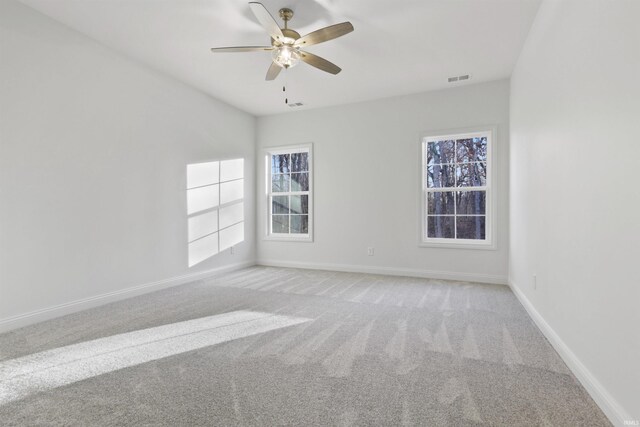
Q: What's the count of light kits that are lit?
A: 1